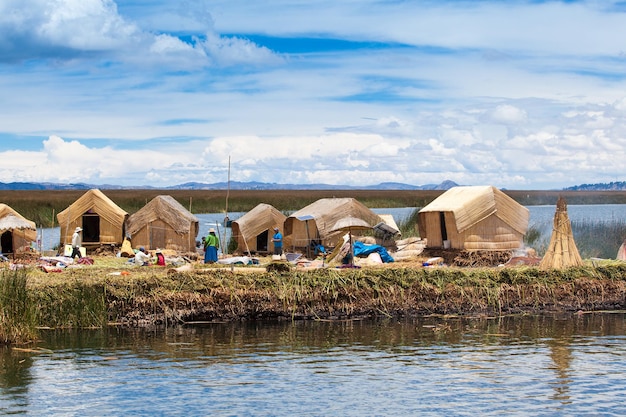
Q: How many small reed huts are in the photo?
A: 6